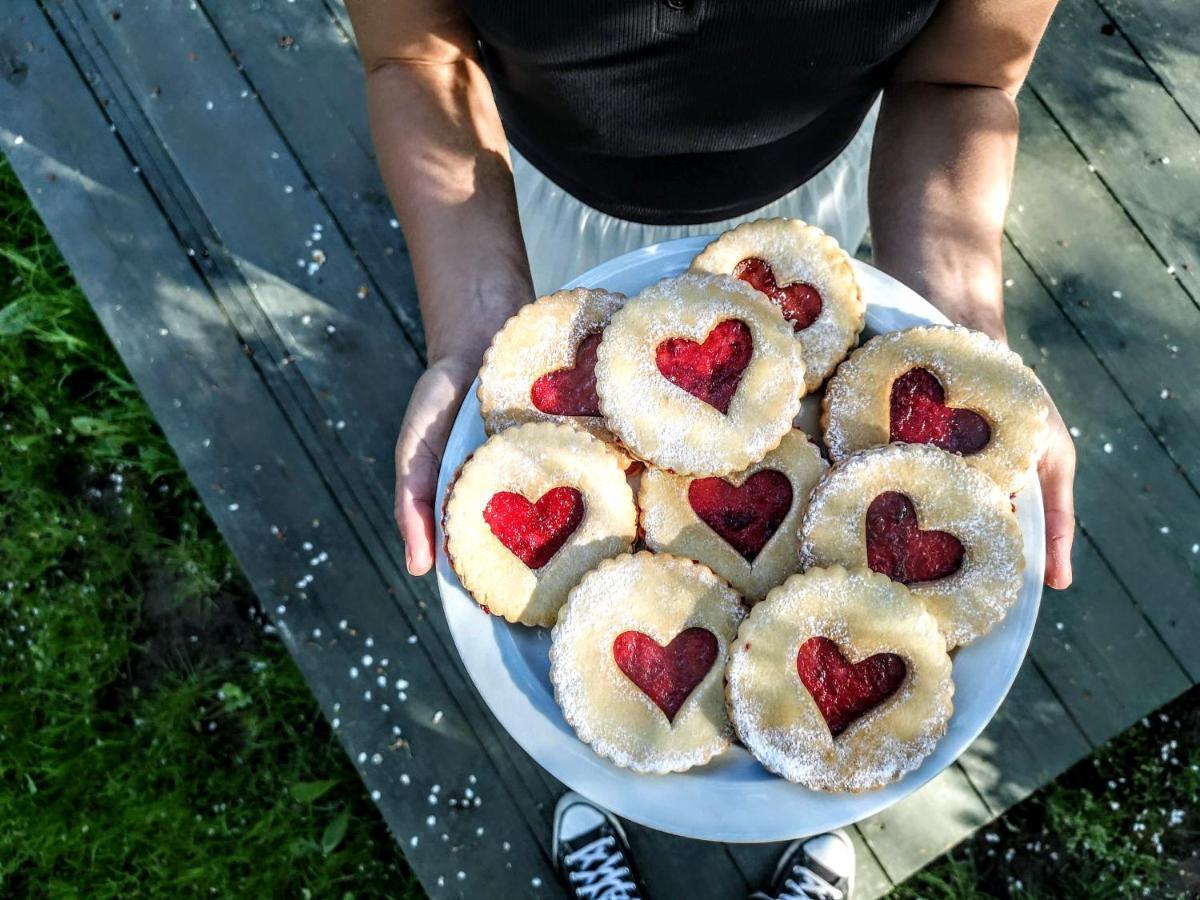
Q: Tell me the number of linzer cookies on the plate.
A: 9